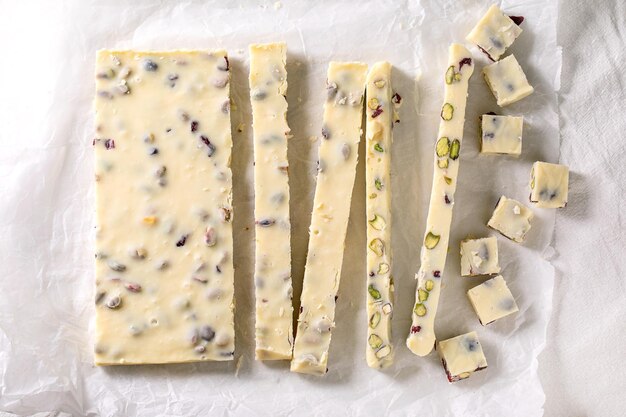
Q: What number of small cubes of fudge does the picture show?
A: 8